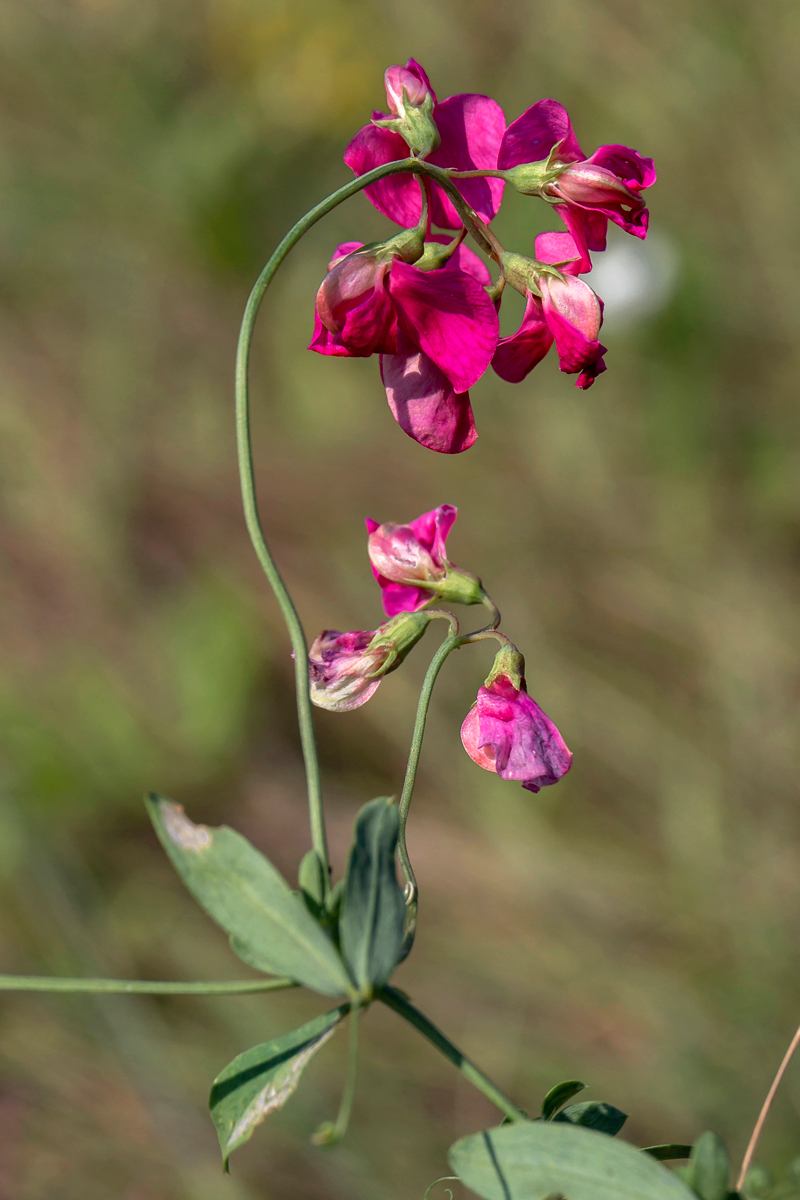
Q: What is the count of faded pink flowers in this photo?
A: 3